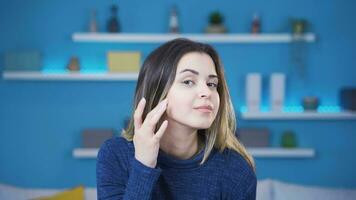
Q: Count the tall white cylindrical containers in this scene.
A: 2